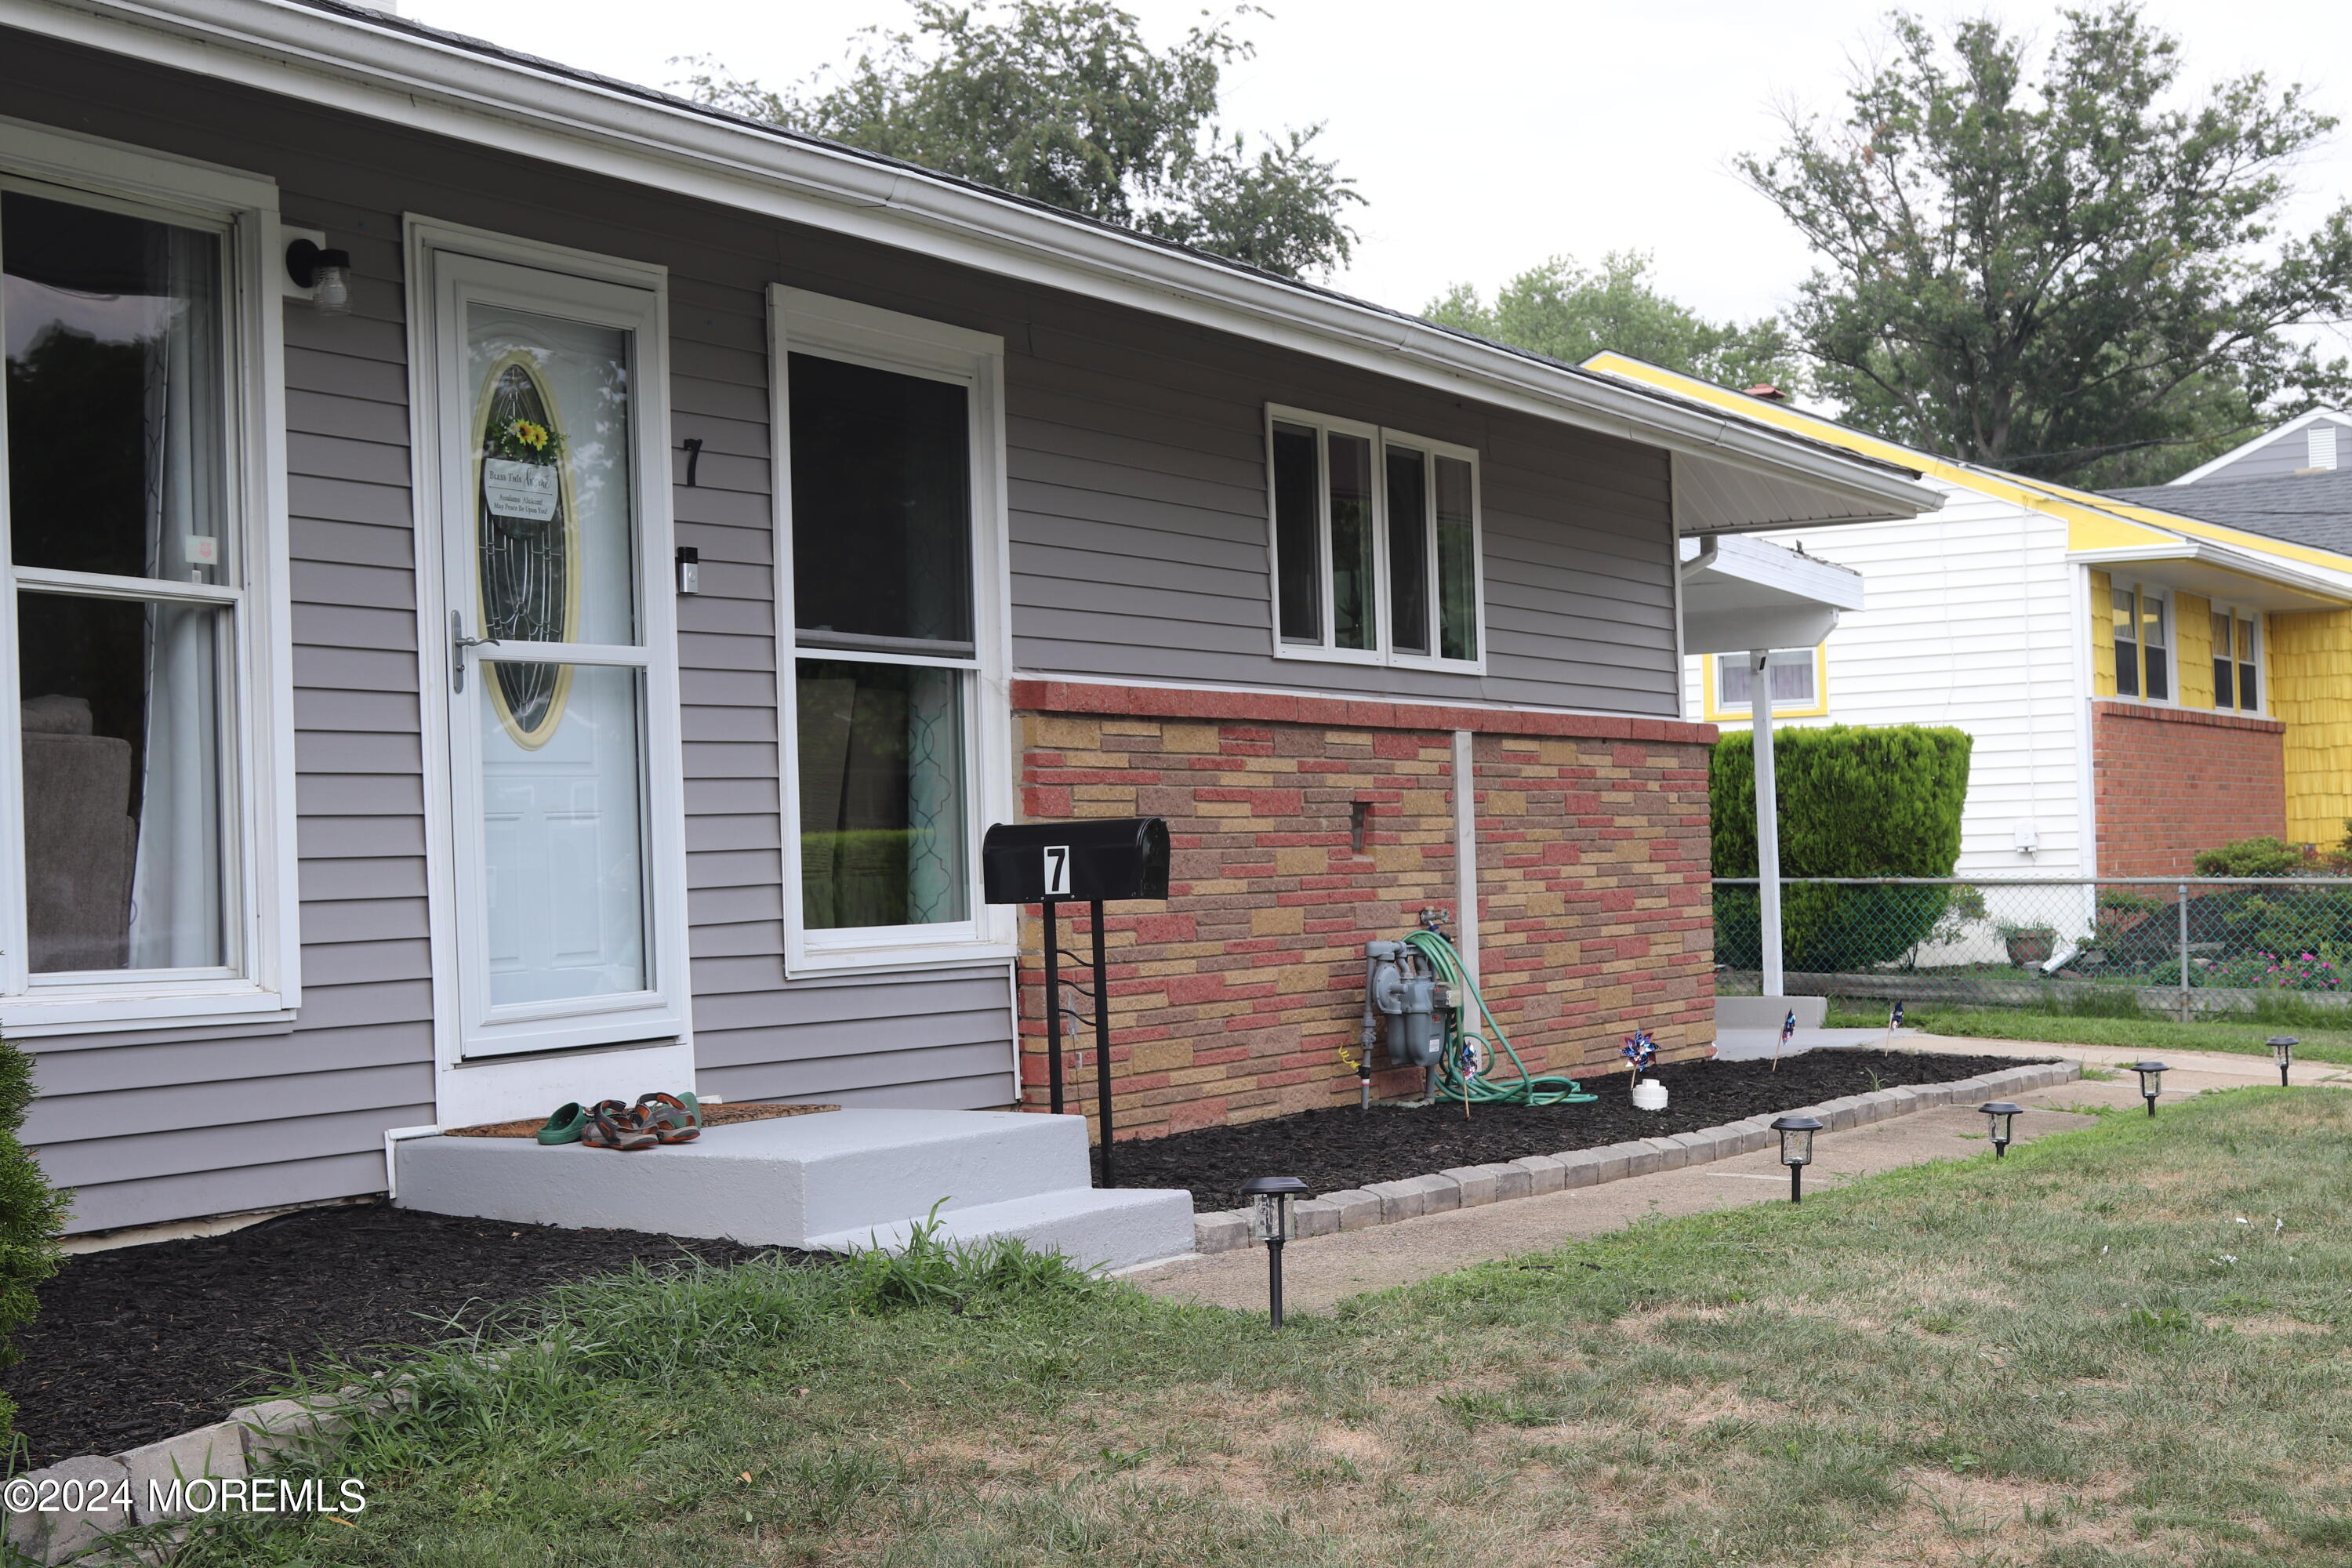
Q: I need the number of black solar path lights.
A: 5